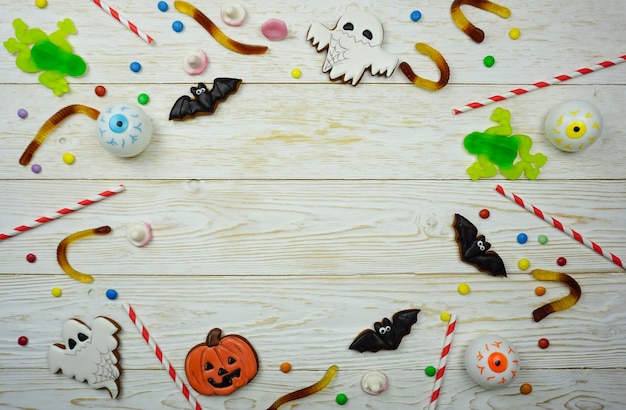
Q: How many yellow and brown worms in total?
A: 7